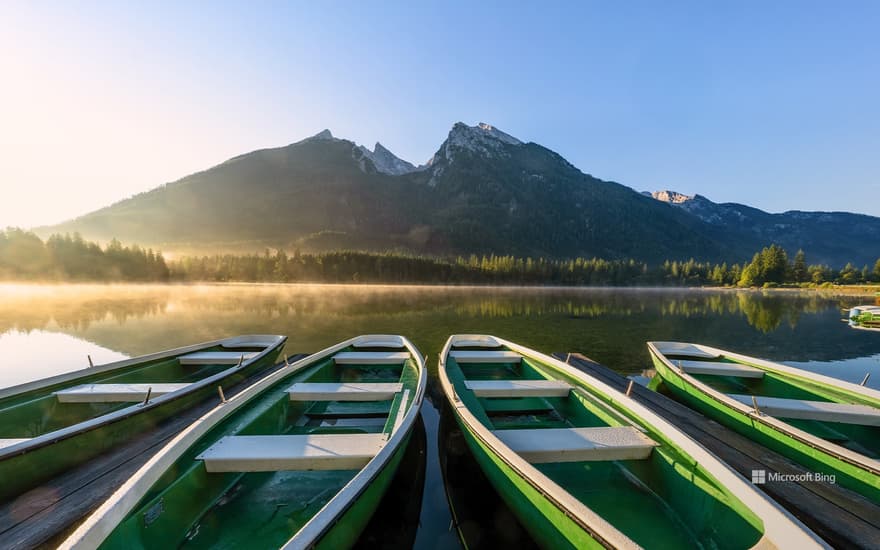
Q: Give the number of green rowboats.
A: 4